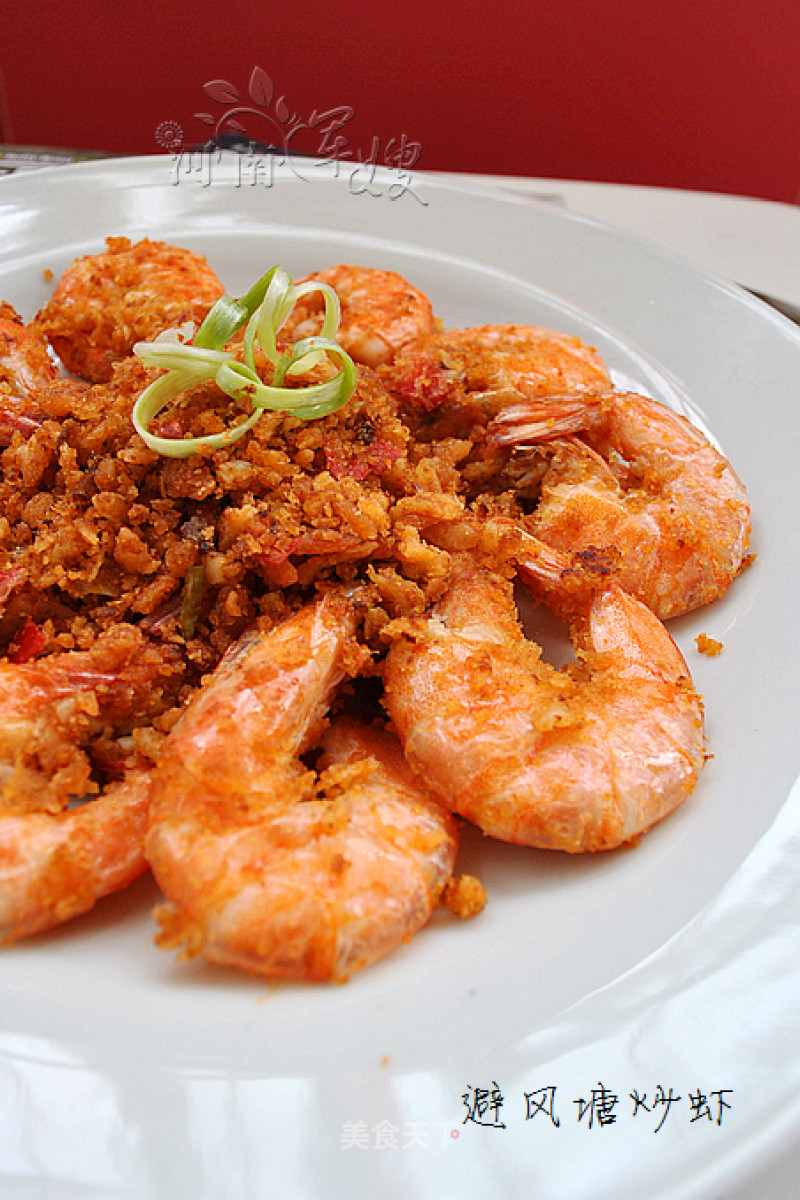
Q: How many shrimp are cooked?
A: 8